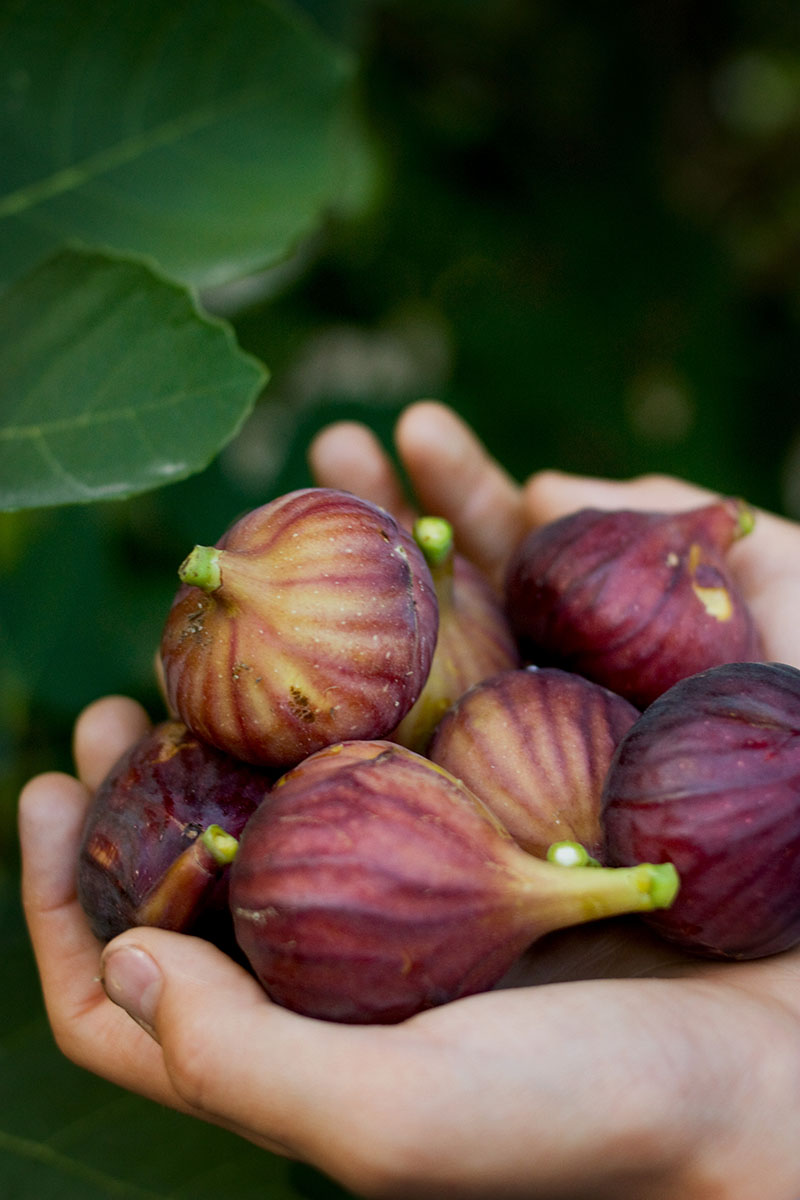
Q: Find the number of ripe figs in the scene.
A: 7